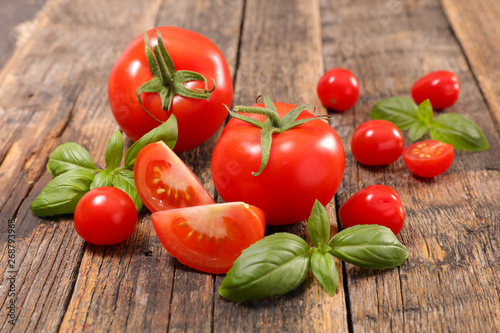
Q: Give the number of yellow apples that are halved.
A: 0